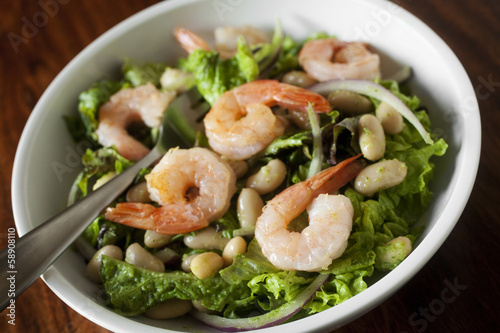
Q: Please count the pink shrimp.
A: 6